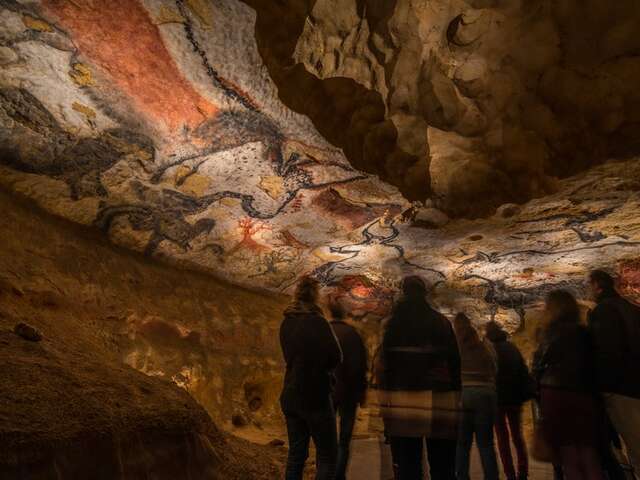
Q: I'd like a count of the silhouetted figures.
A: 7